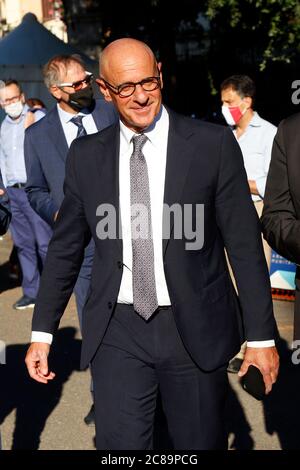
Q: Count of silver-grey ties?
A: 1